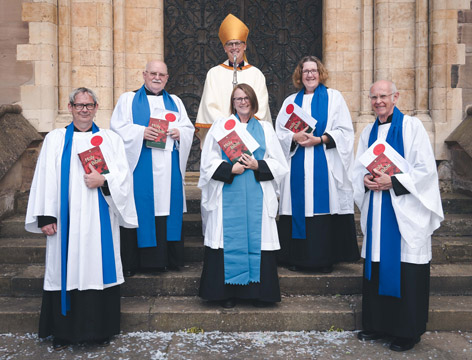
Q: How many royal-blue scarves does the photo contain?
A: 4